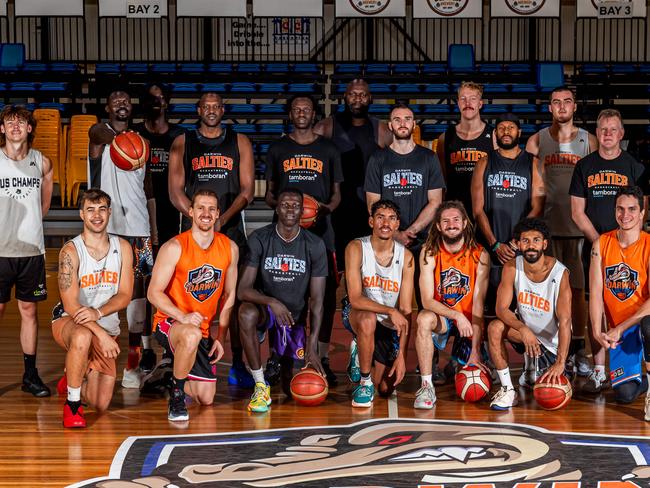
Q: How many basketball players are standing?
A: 11